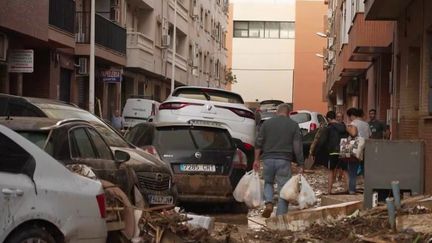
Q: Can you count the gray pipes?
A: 2